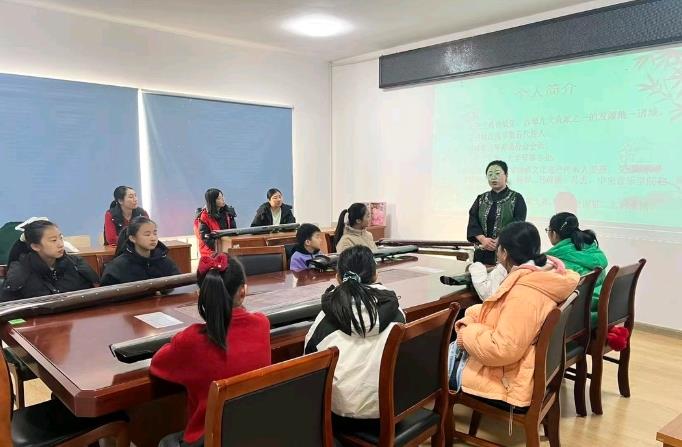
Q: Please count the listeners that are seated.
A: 11